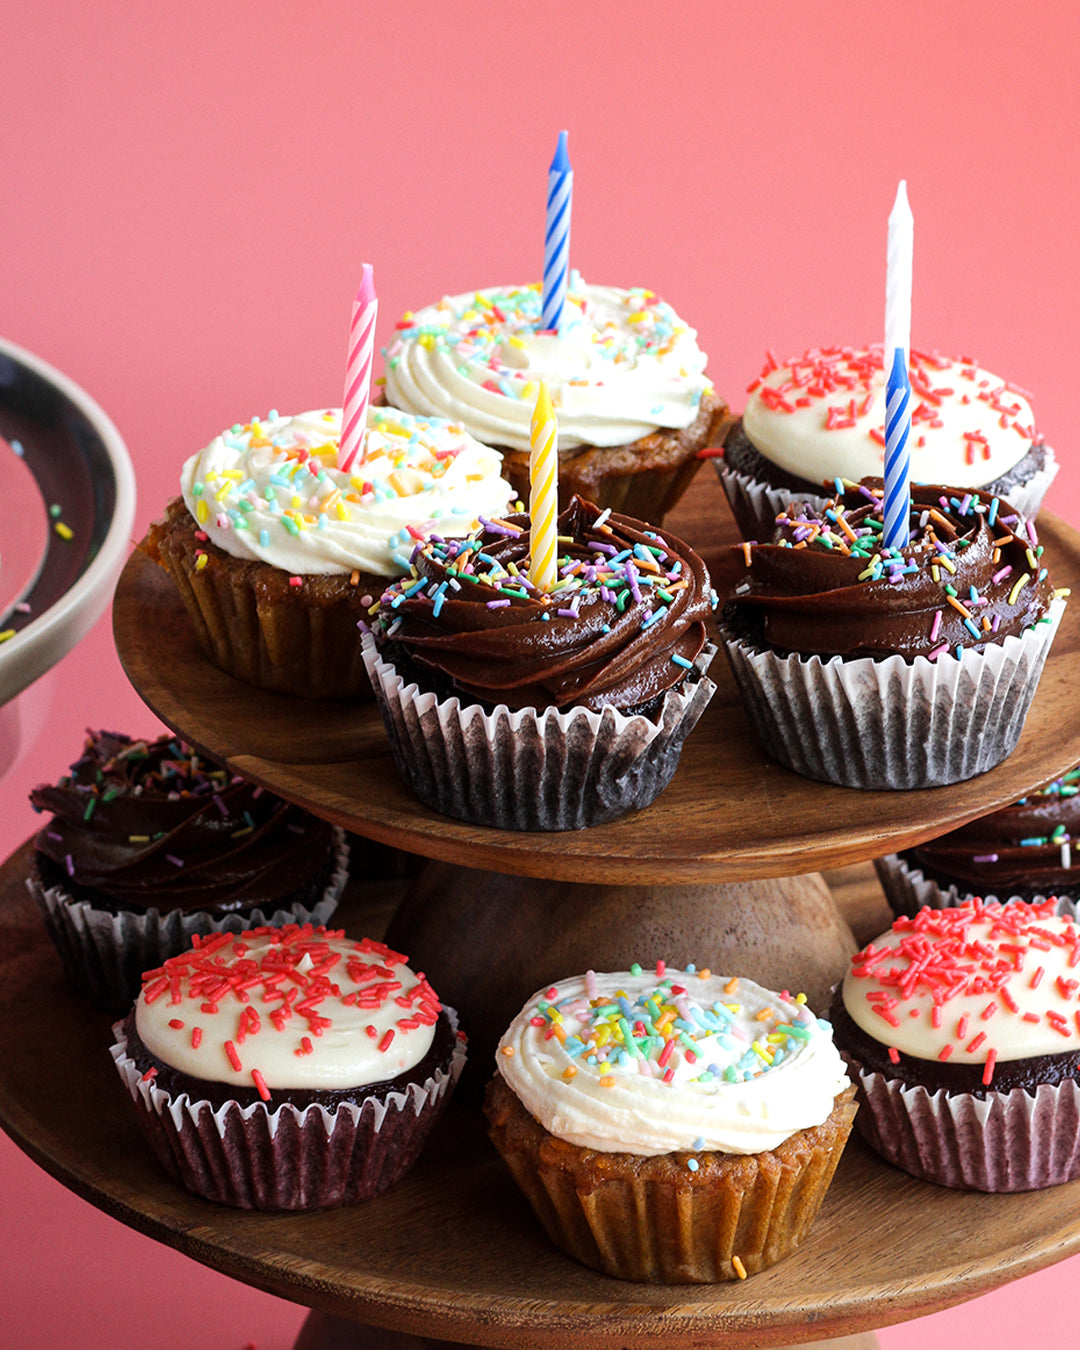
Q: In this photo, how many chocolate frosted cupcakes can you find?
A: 4